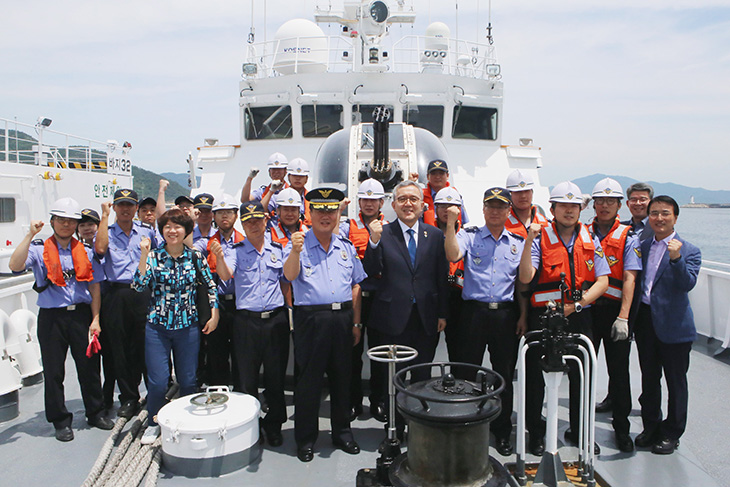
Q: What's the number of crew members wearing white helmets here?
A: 10